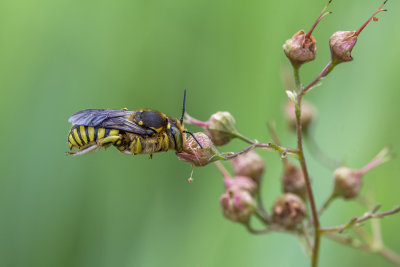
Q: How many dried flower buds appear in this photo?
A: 11